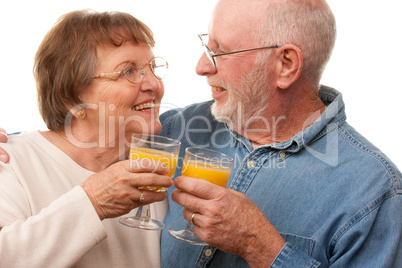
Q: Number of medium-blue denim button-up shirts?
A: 1